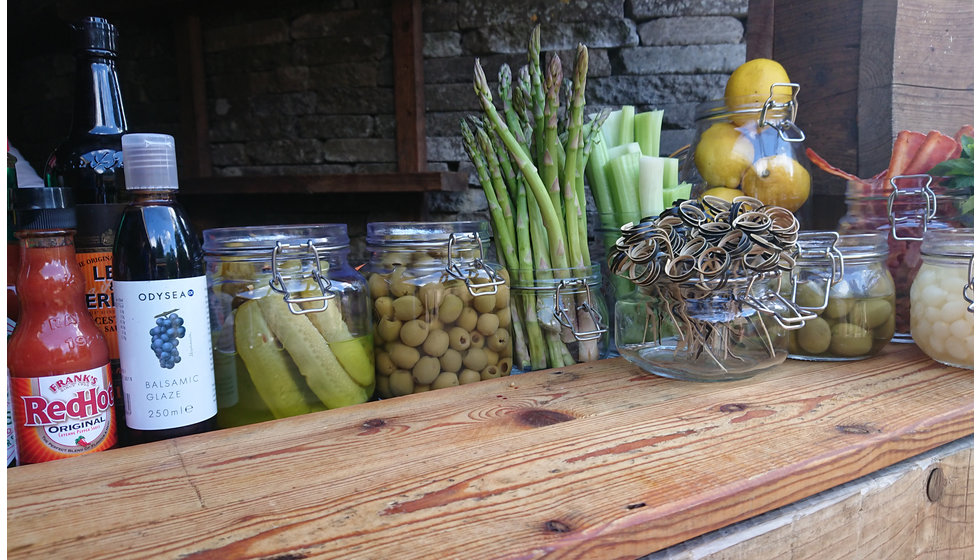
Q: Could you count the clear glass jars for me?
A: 9